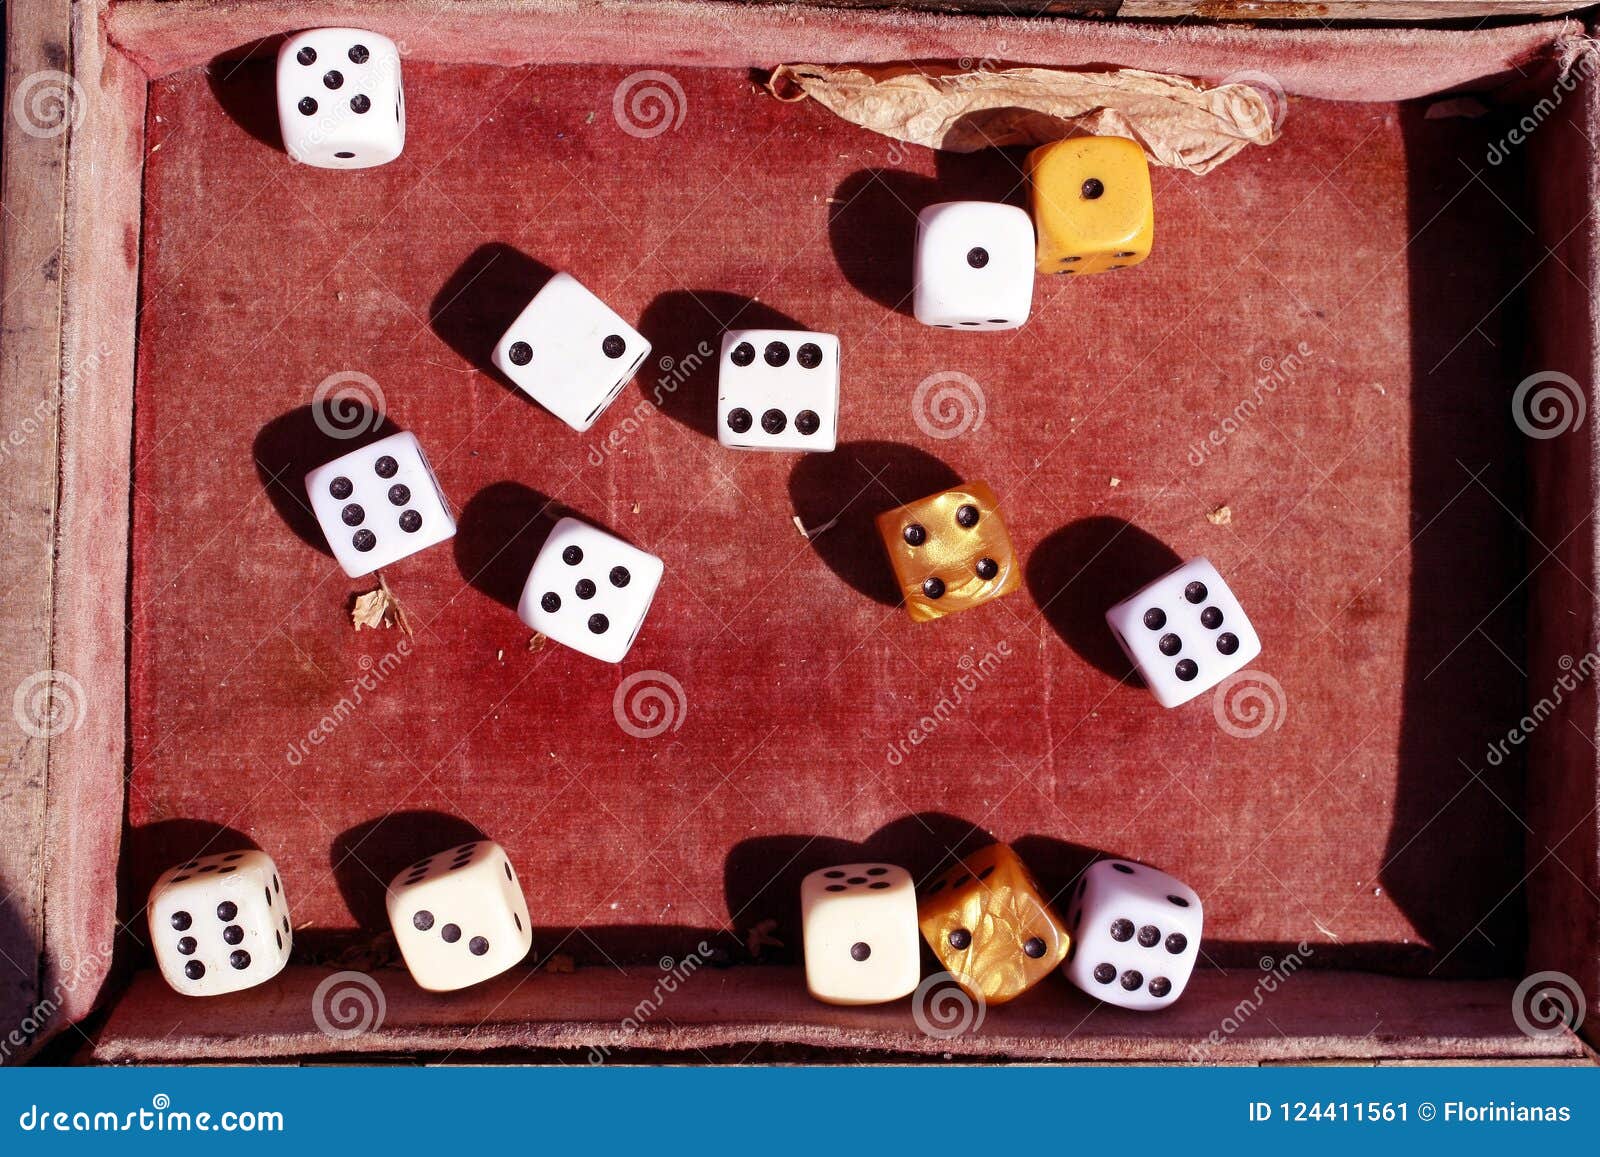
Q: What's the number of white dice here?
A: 11